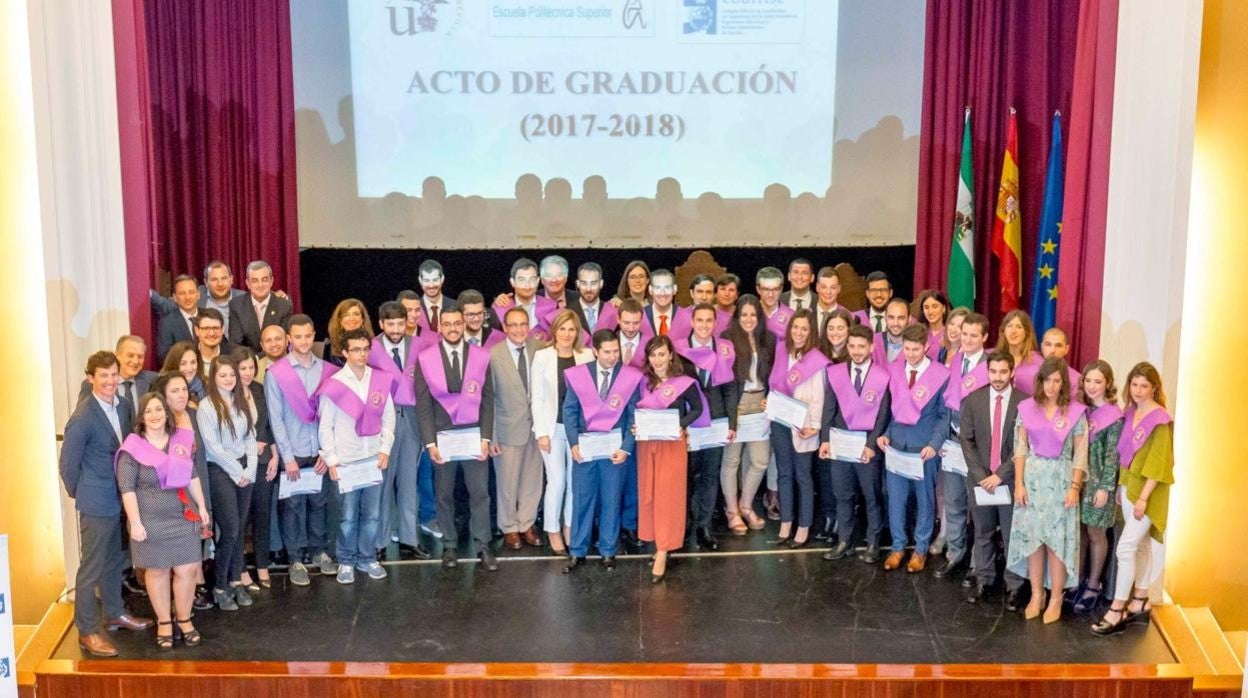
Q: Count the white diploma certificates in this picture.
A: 12